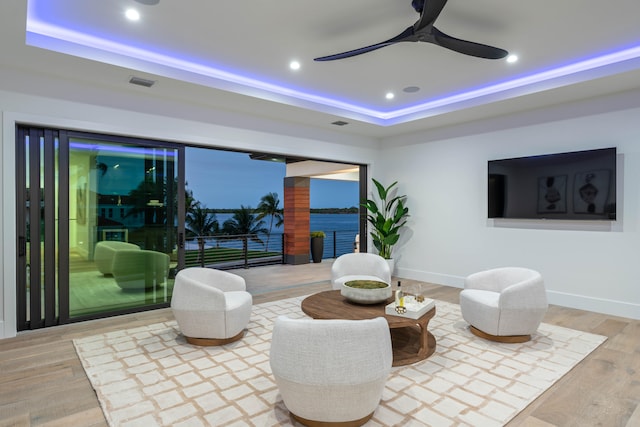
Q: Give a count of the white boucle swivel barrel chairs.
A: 4